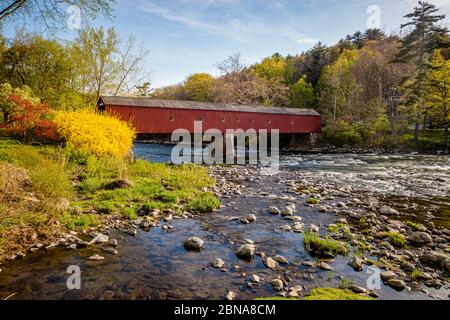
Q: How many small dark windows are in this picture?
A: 7